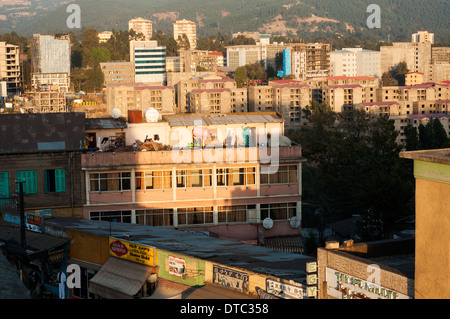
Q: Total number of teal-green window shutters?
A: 3